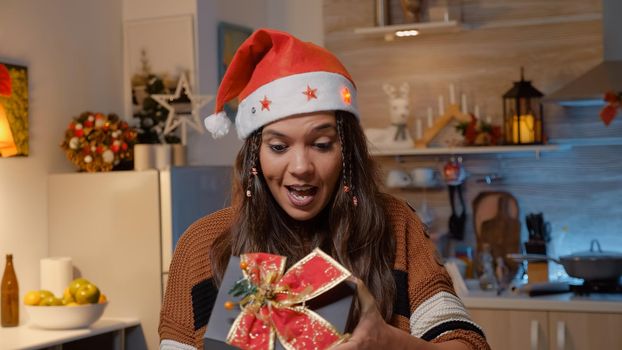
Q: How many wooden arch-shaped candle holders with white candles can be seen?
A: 1